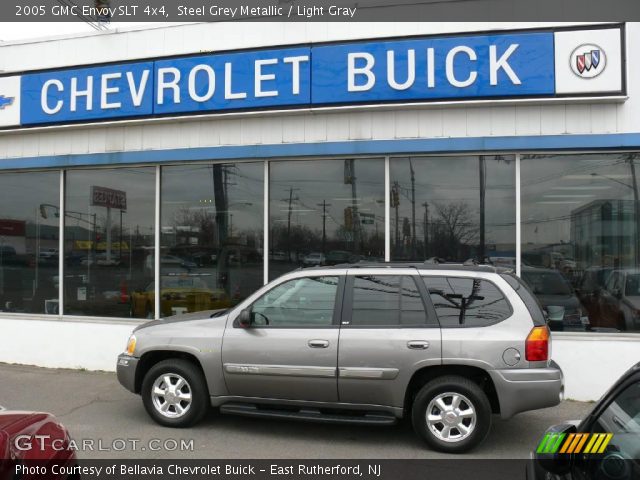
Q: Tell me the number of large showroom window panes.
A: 6